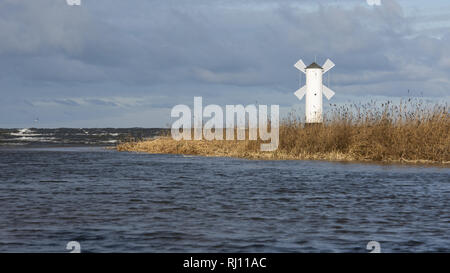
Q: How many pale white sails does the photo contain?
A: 4